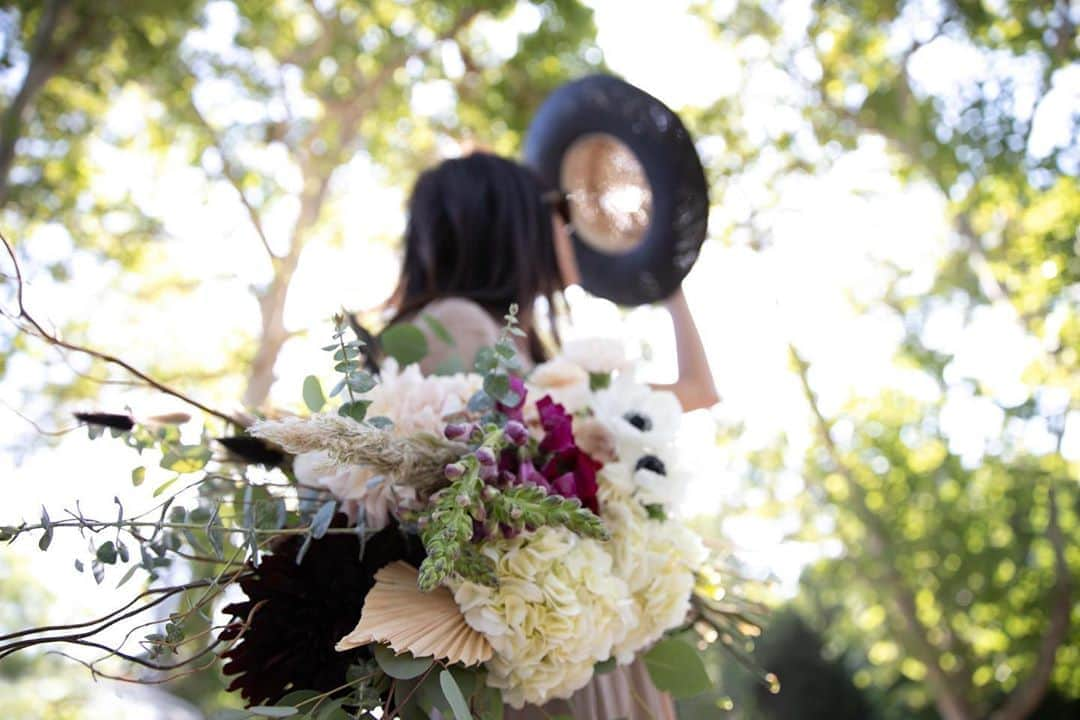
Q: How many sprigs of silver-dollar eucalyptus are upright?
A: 2